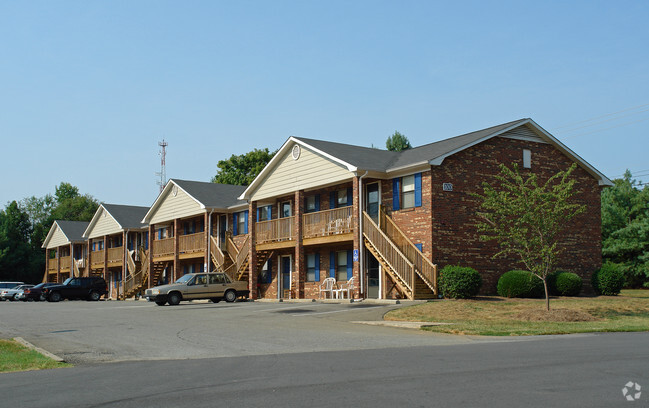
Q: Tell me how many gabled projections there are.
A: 4